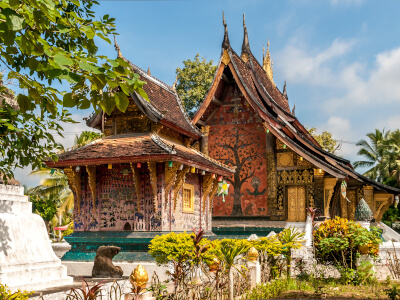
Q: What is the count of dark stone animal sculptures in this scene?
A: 1